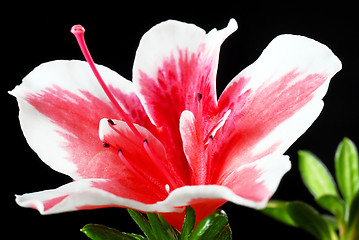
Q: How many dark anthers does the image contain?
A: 6